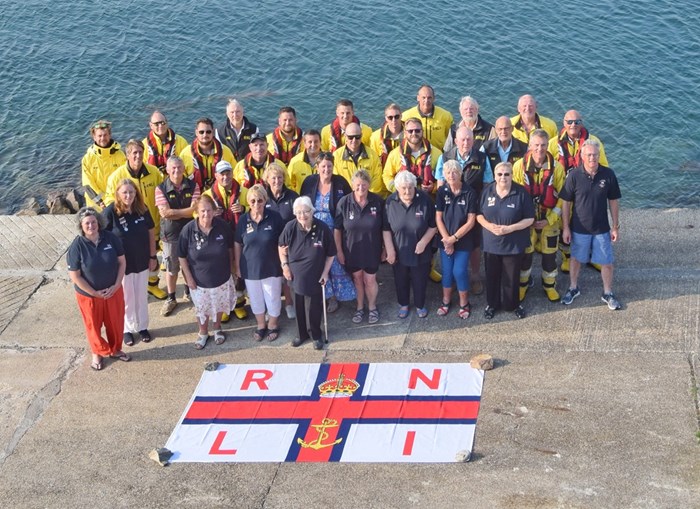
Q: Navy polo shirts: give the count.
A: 11